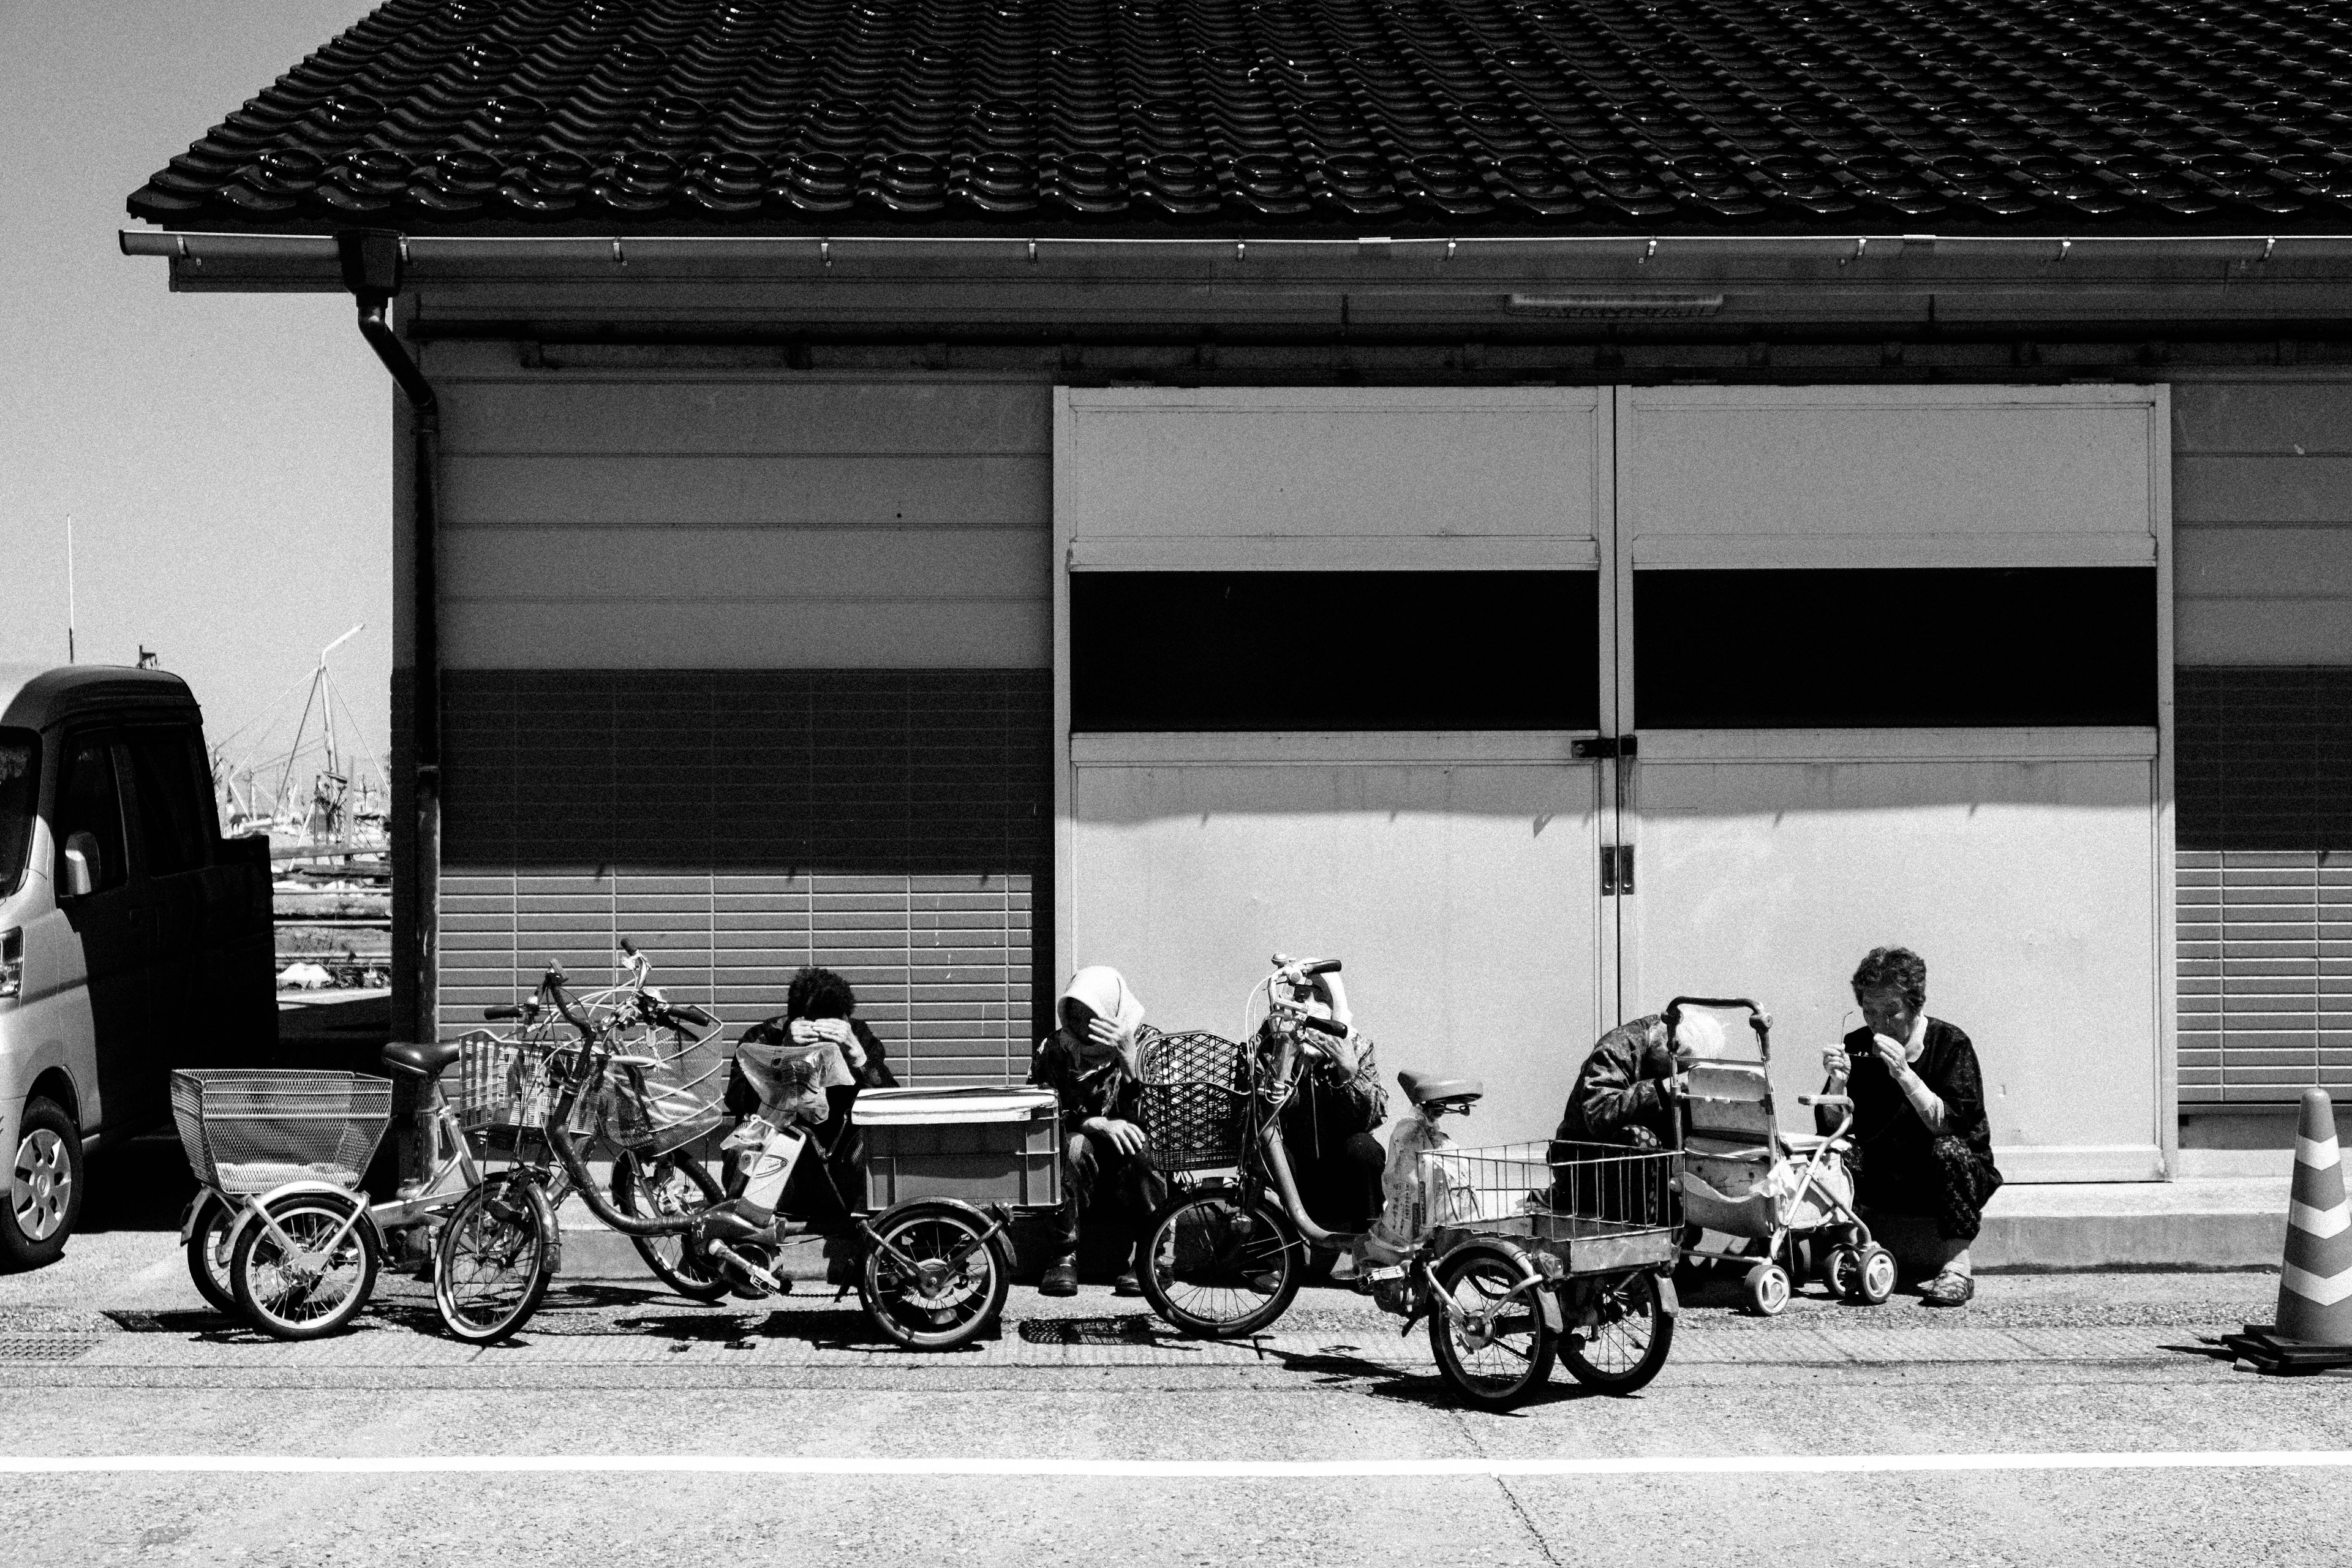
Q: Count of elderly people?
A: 5